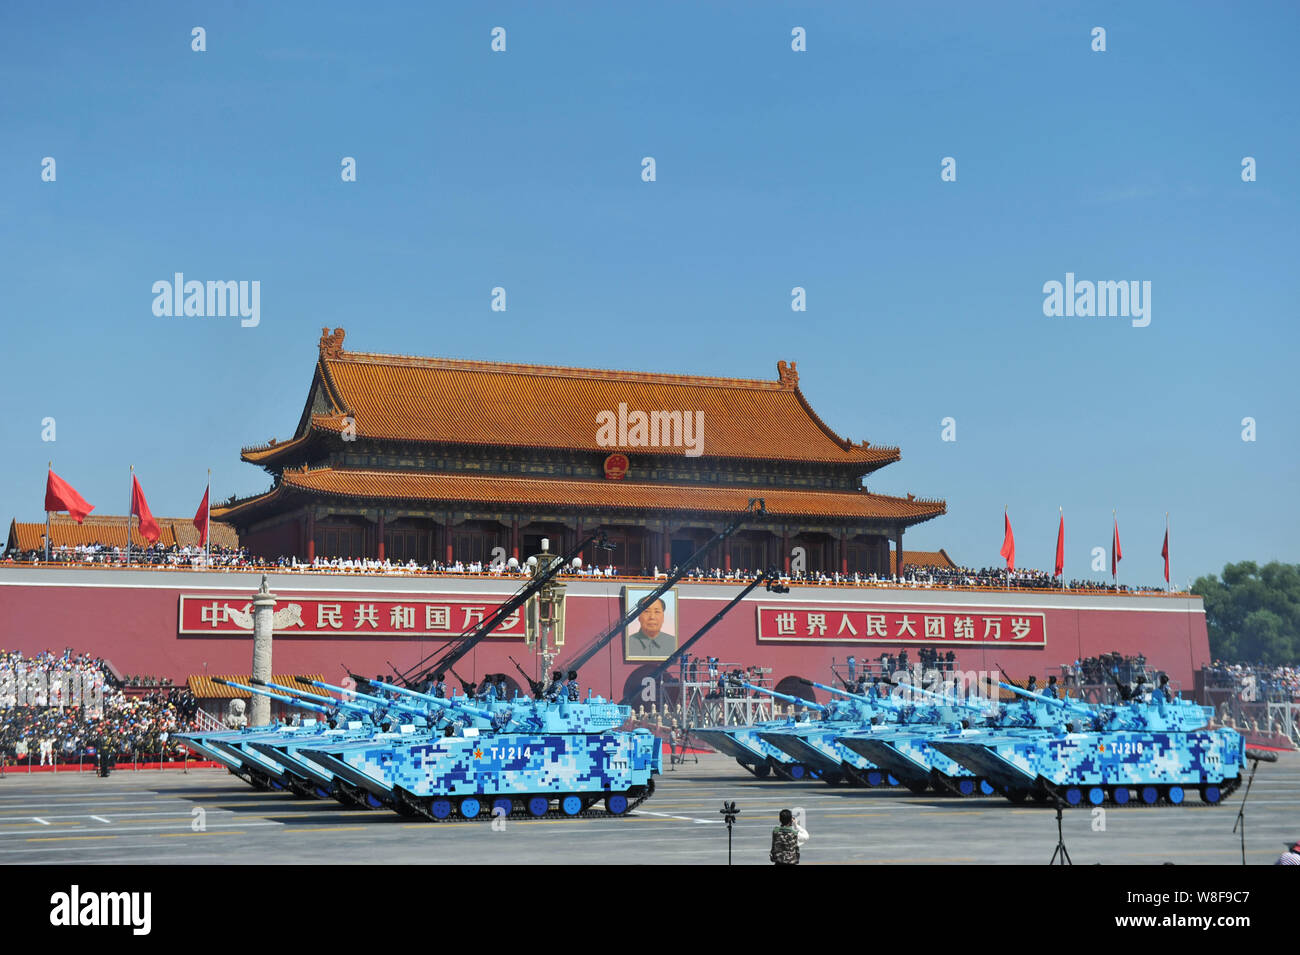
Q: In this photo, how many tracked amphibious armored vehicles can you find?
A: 8